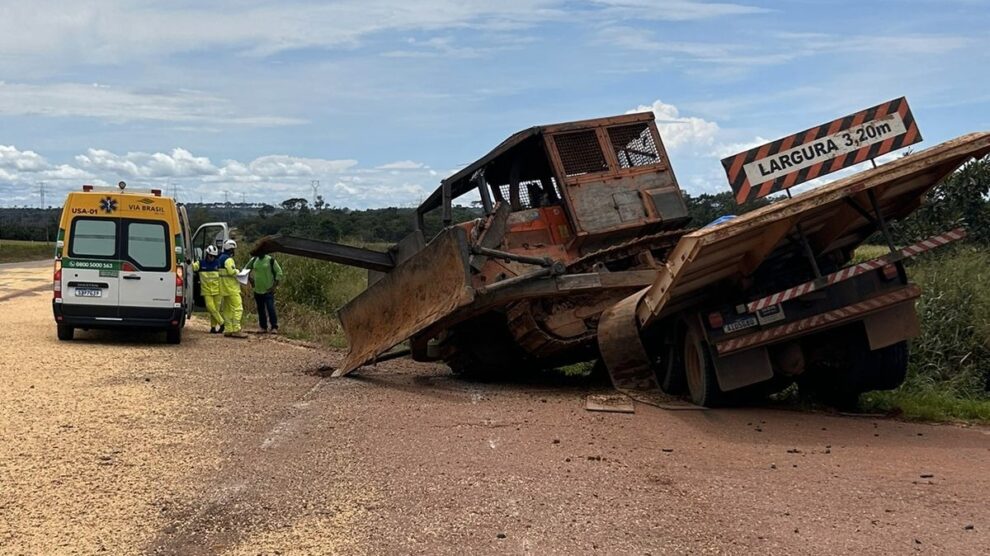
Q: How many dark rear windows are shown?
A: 2